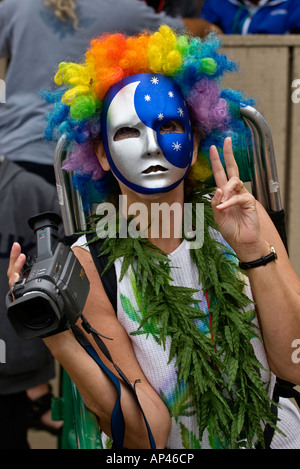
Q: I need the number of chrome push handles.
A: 2